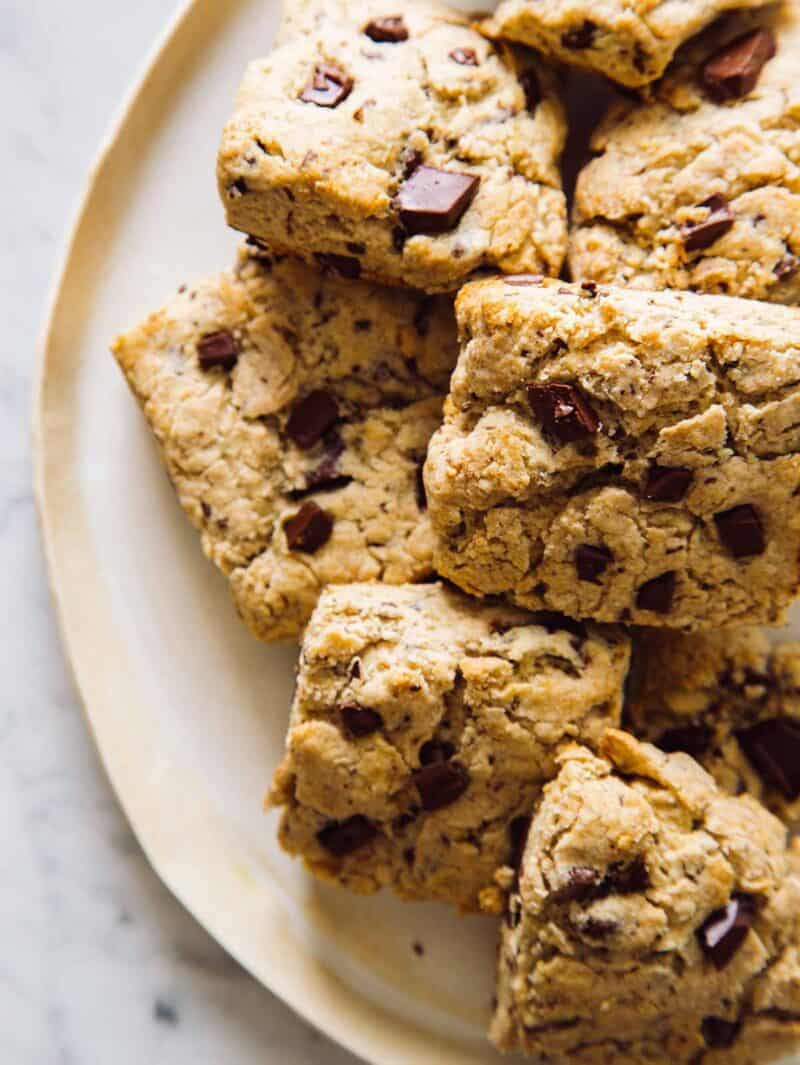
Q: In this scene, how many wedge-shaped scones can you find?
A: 0